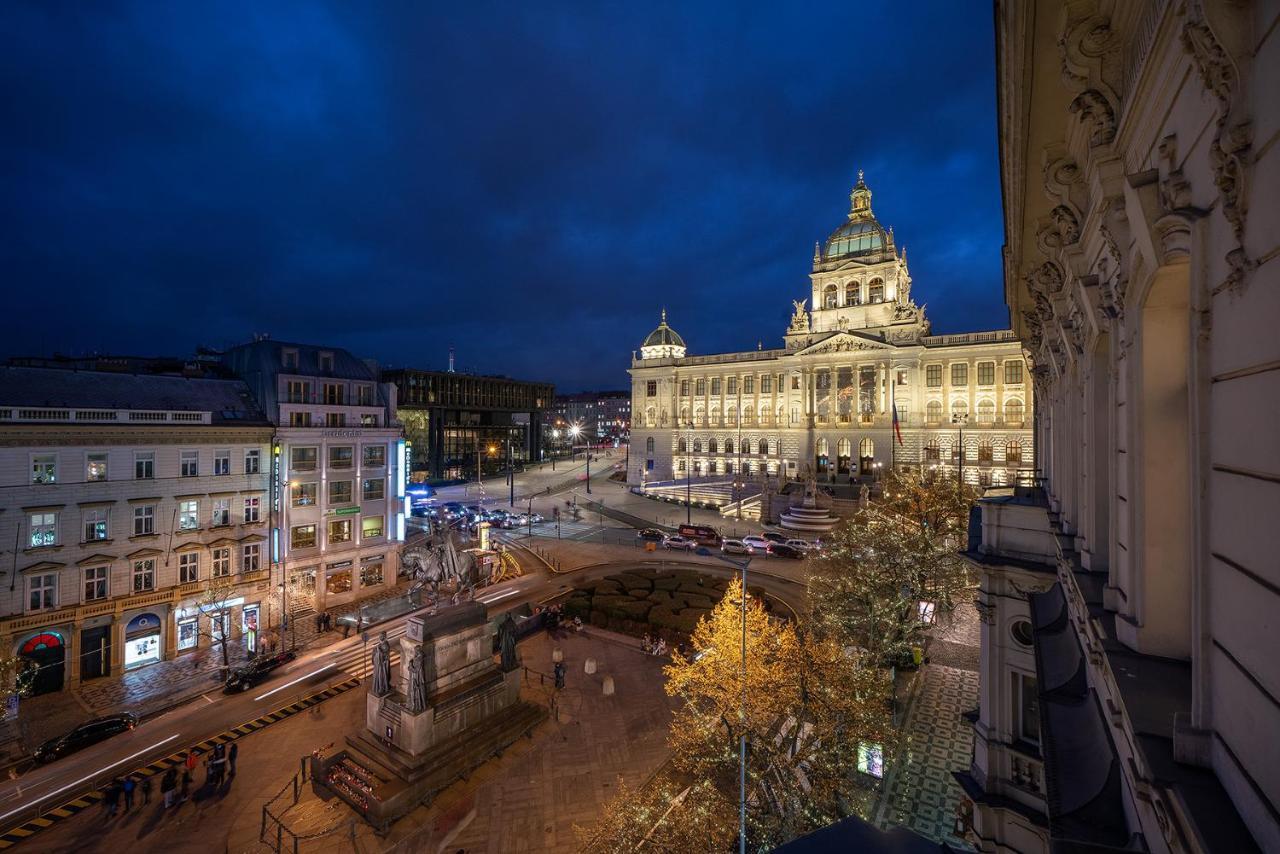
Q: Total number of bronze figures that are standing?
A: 3